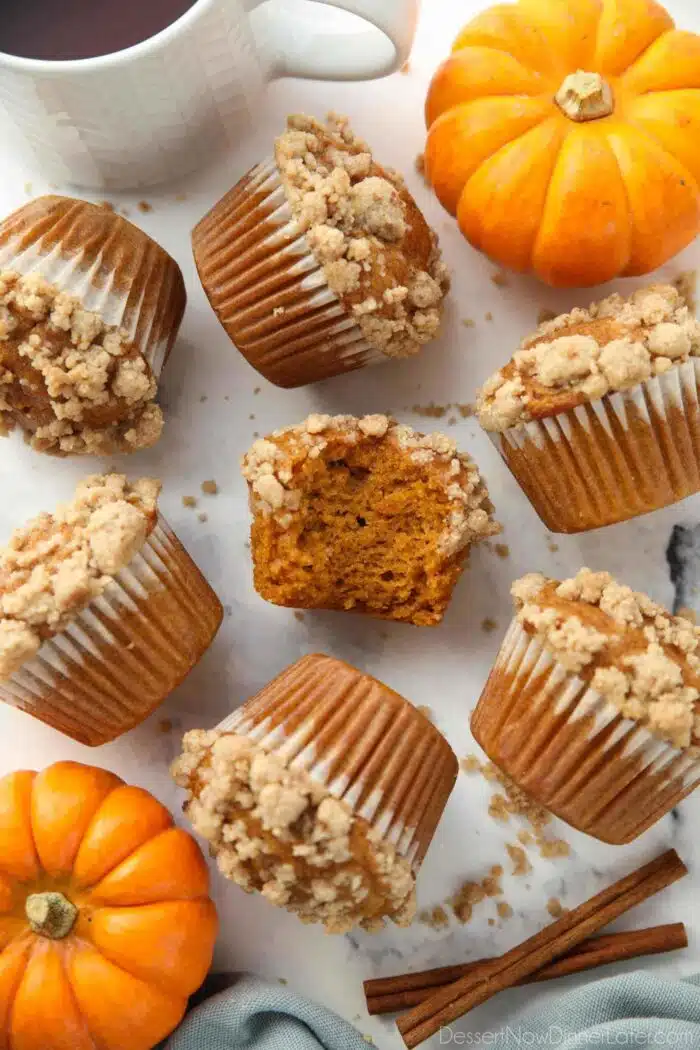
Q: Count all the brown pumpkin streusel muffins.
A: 7